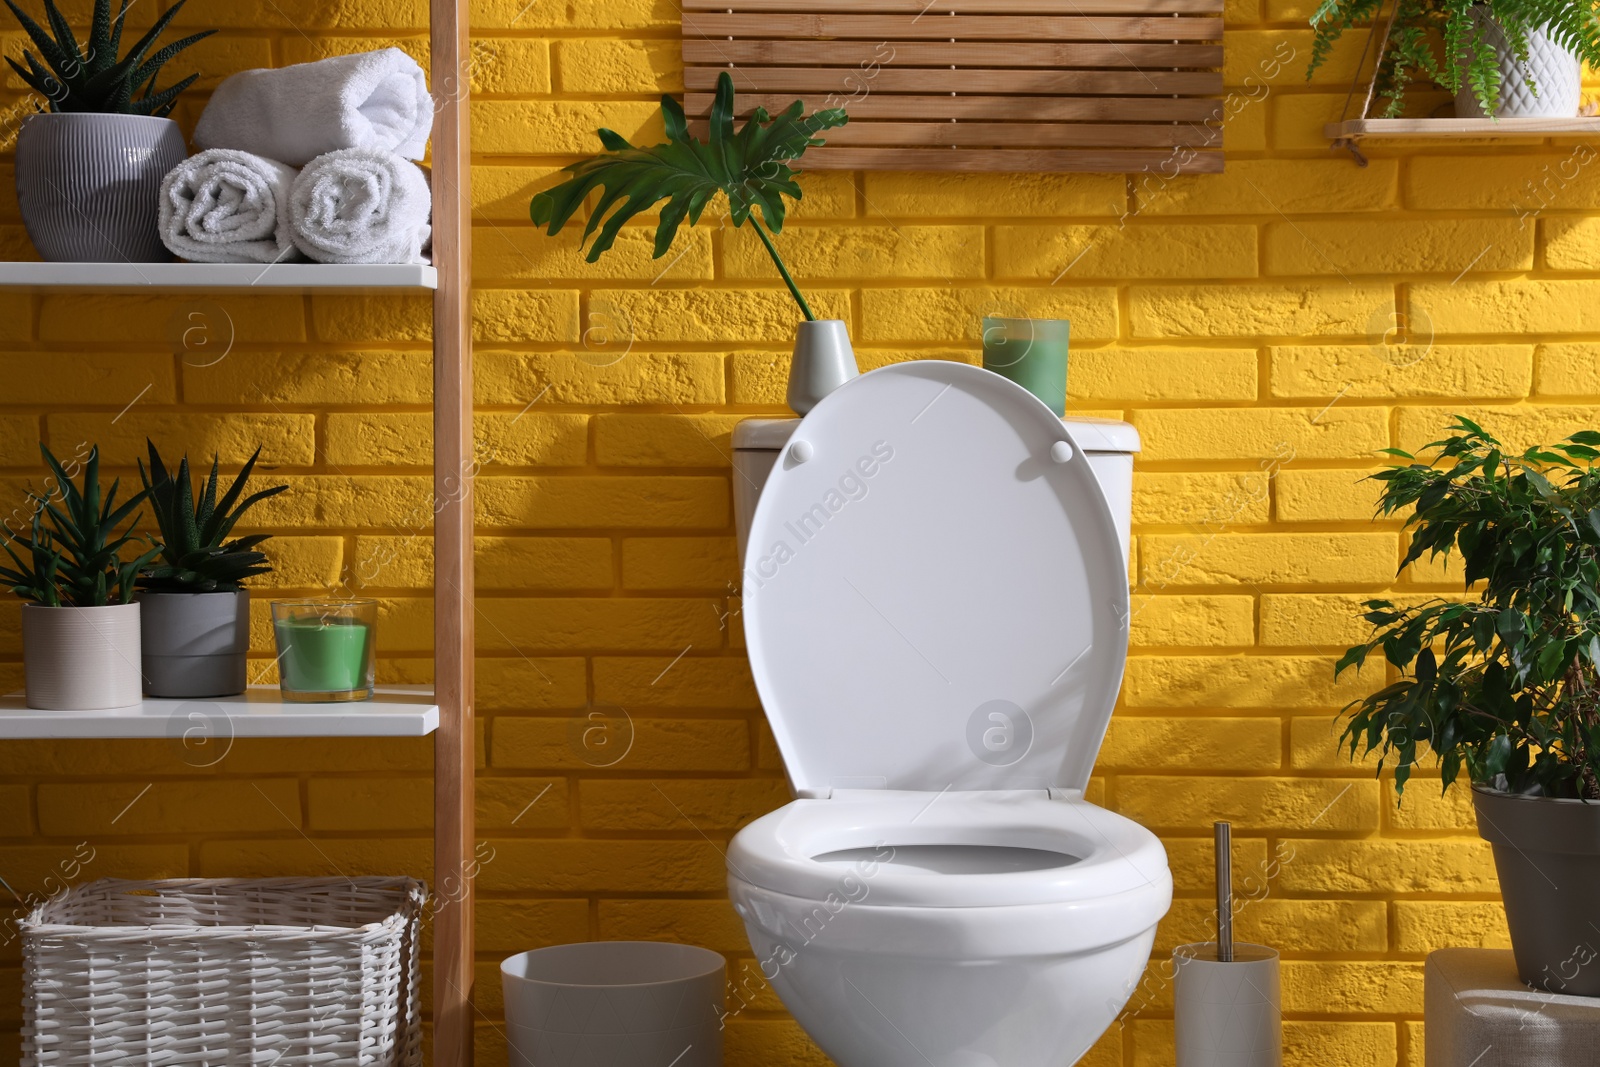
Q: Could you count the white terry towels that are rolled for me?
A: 3